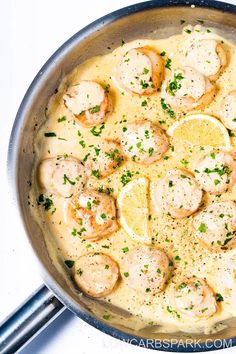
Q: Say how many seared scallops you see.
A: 15